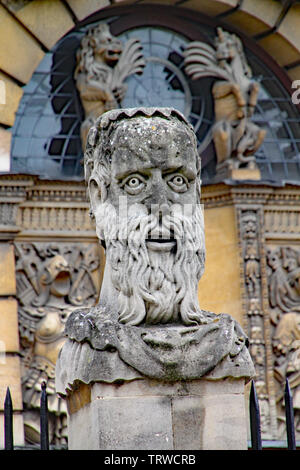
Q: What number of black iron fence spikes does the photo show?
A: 4